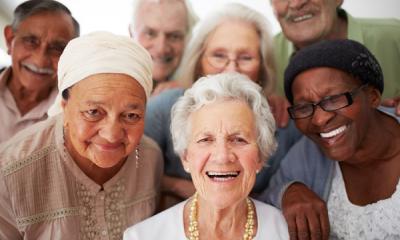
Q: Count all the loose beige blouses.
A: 1